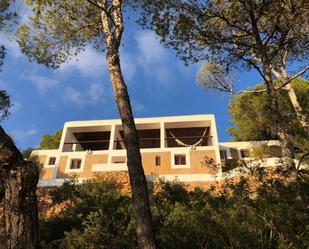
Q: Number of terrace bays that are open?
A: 3